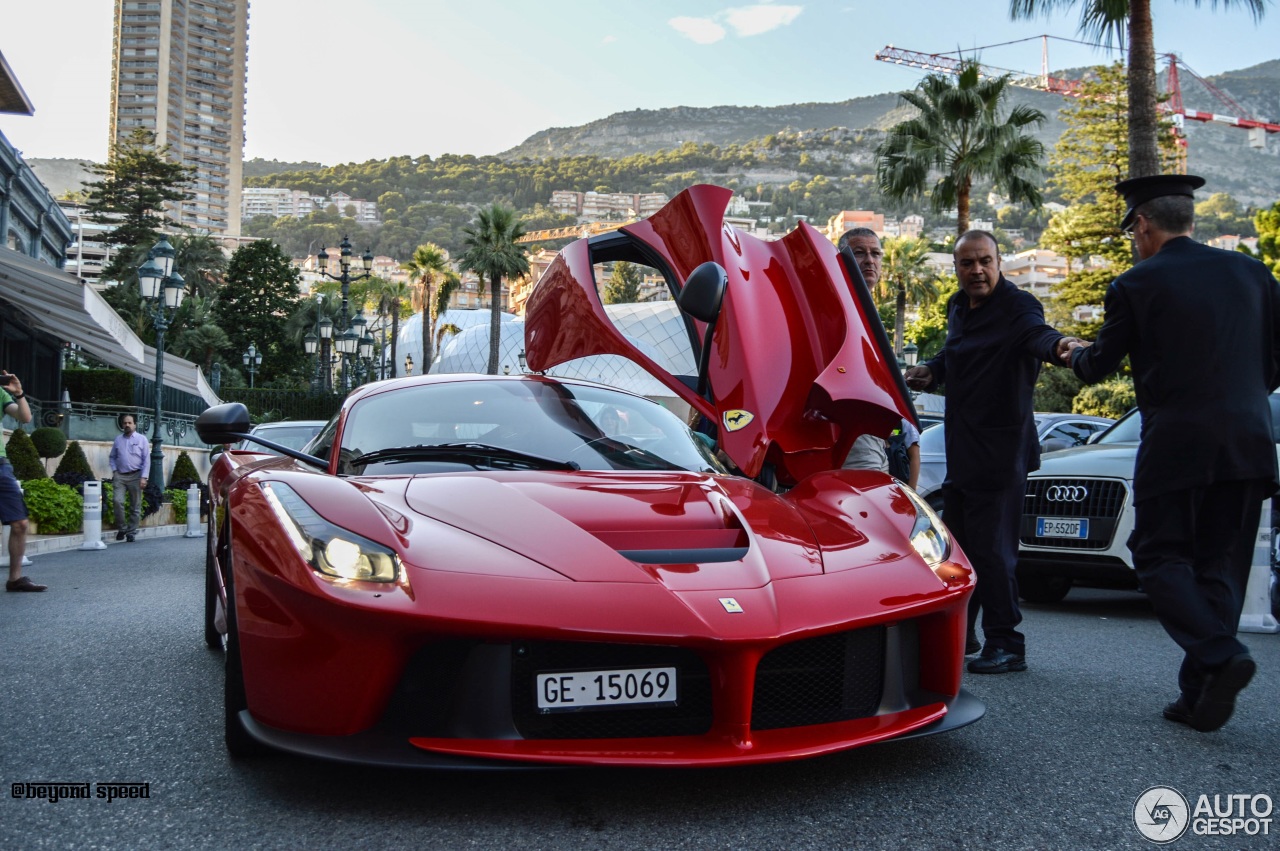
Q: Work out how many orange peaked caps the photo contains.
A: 0